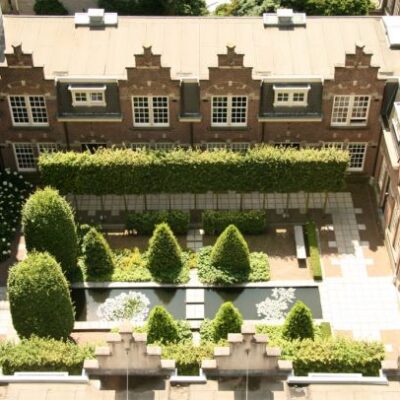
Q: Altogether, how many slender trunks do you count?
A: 12